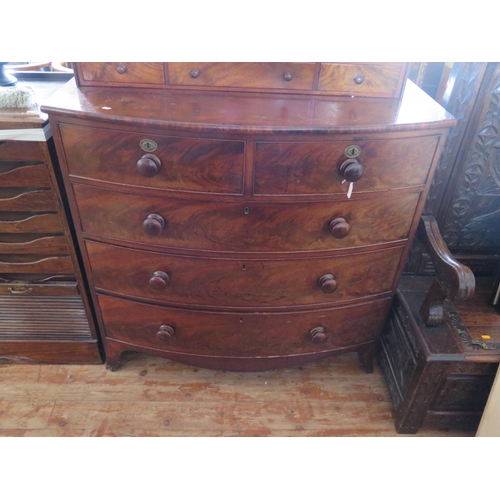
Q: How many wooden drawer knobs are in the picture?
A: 12